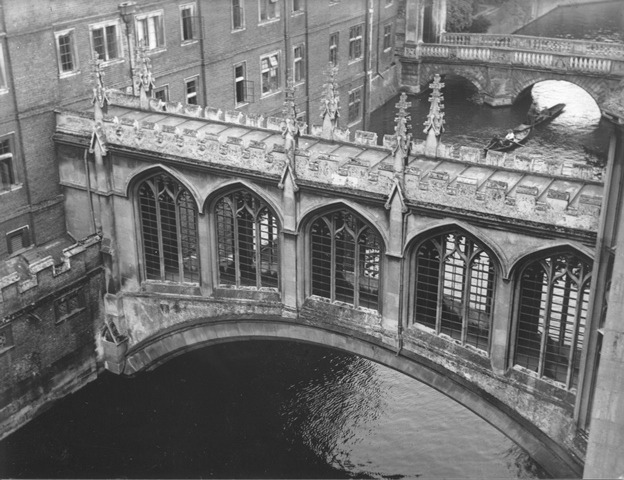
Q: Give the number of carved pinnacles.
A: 6